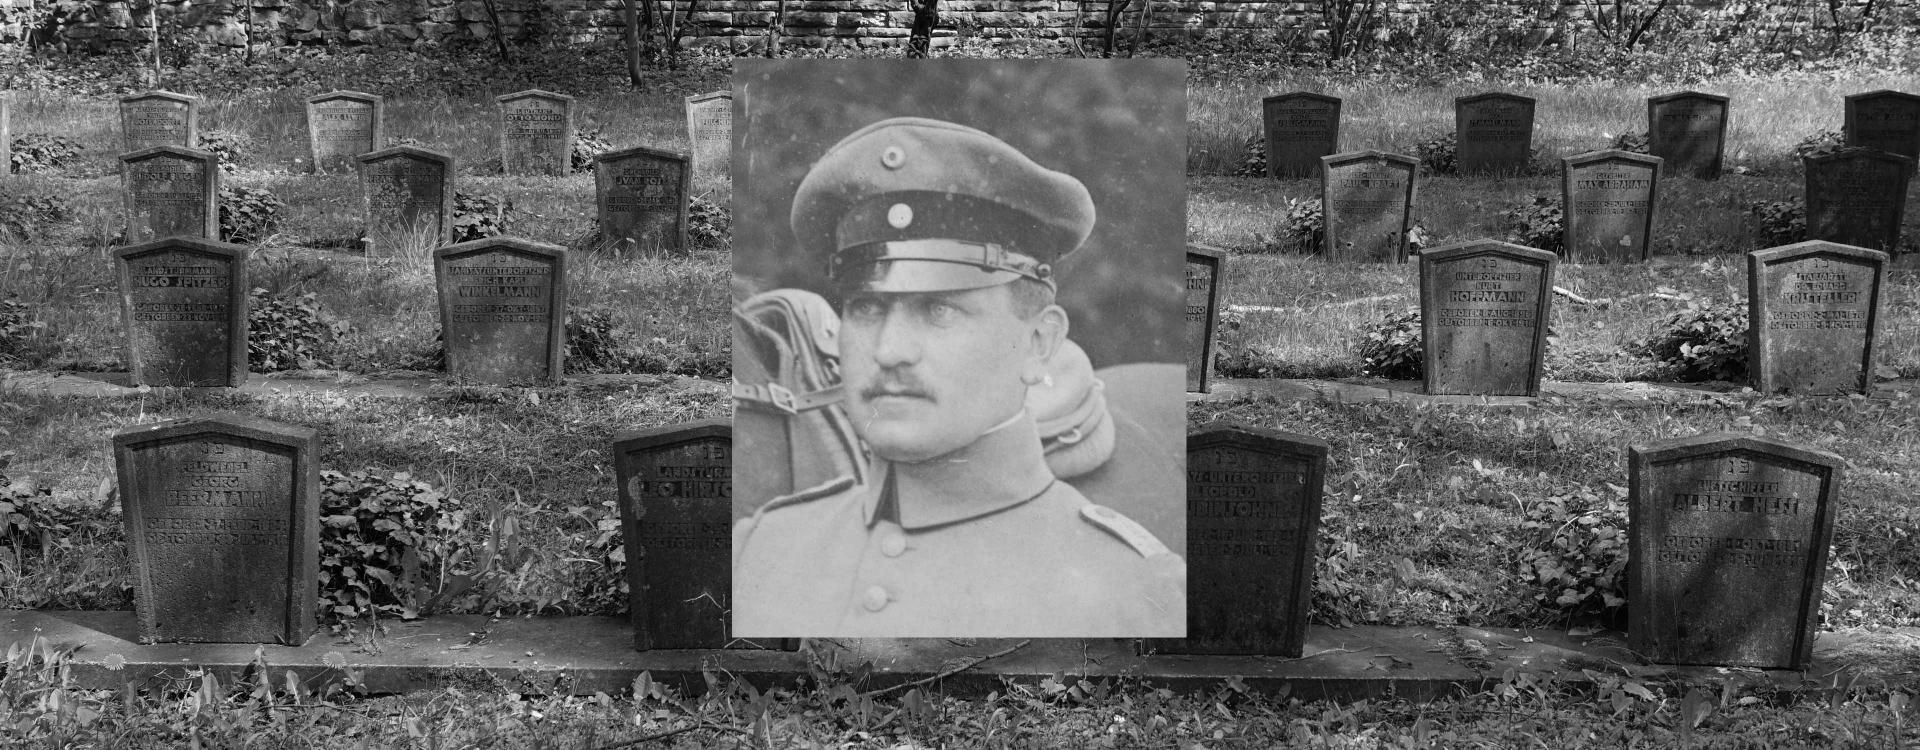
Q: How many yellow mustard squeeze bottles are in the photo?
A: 0